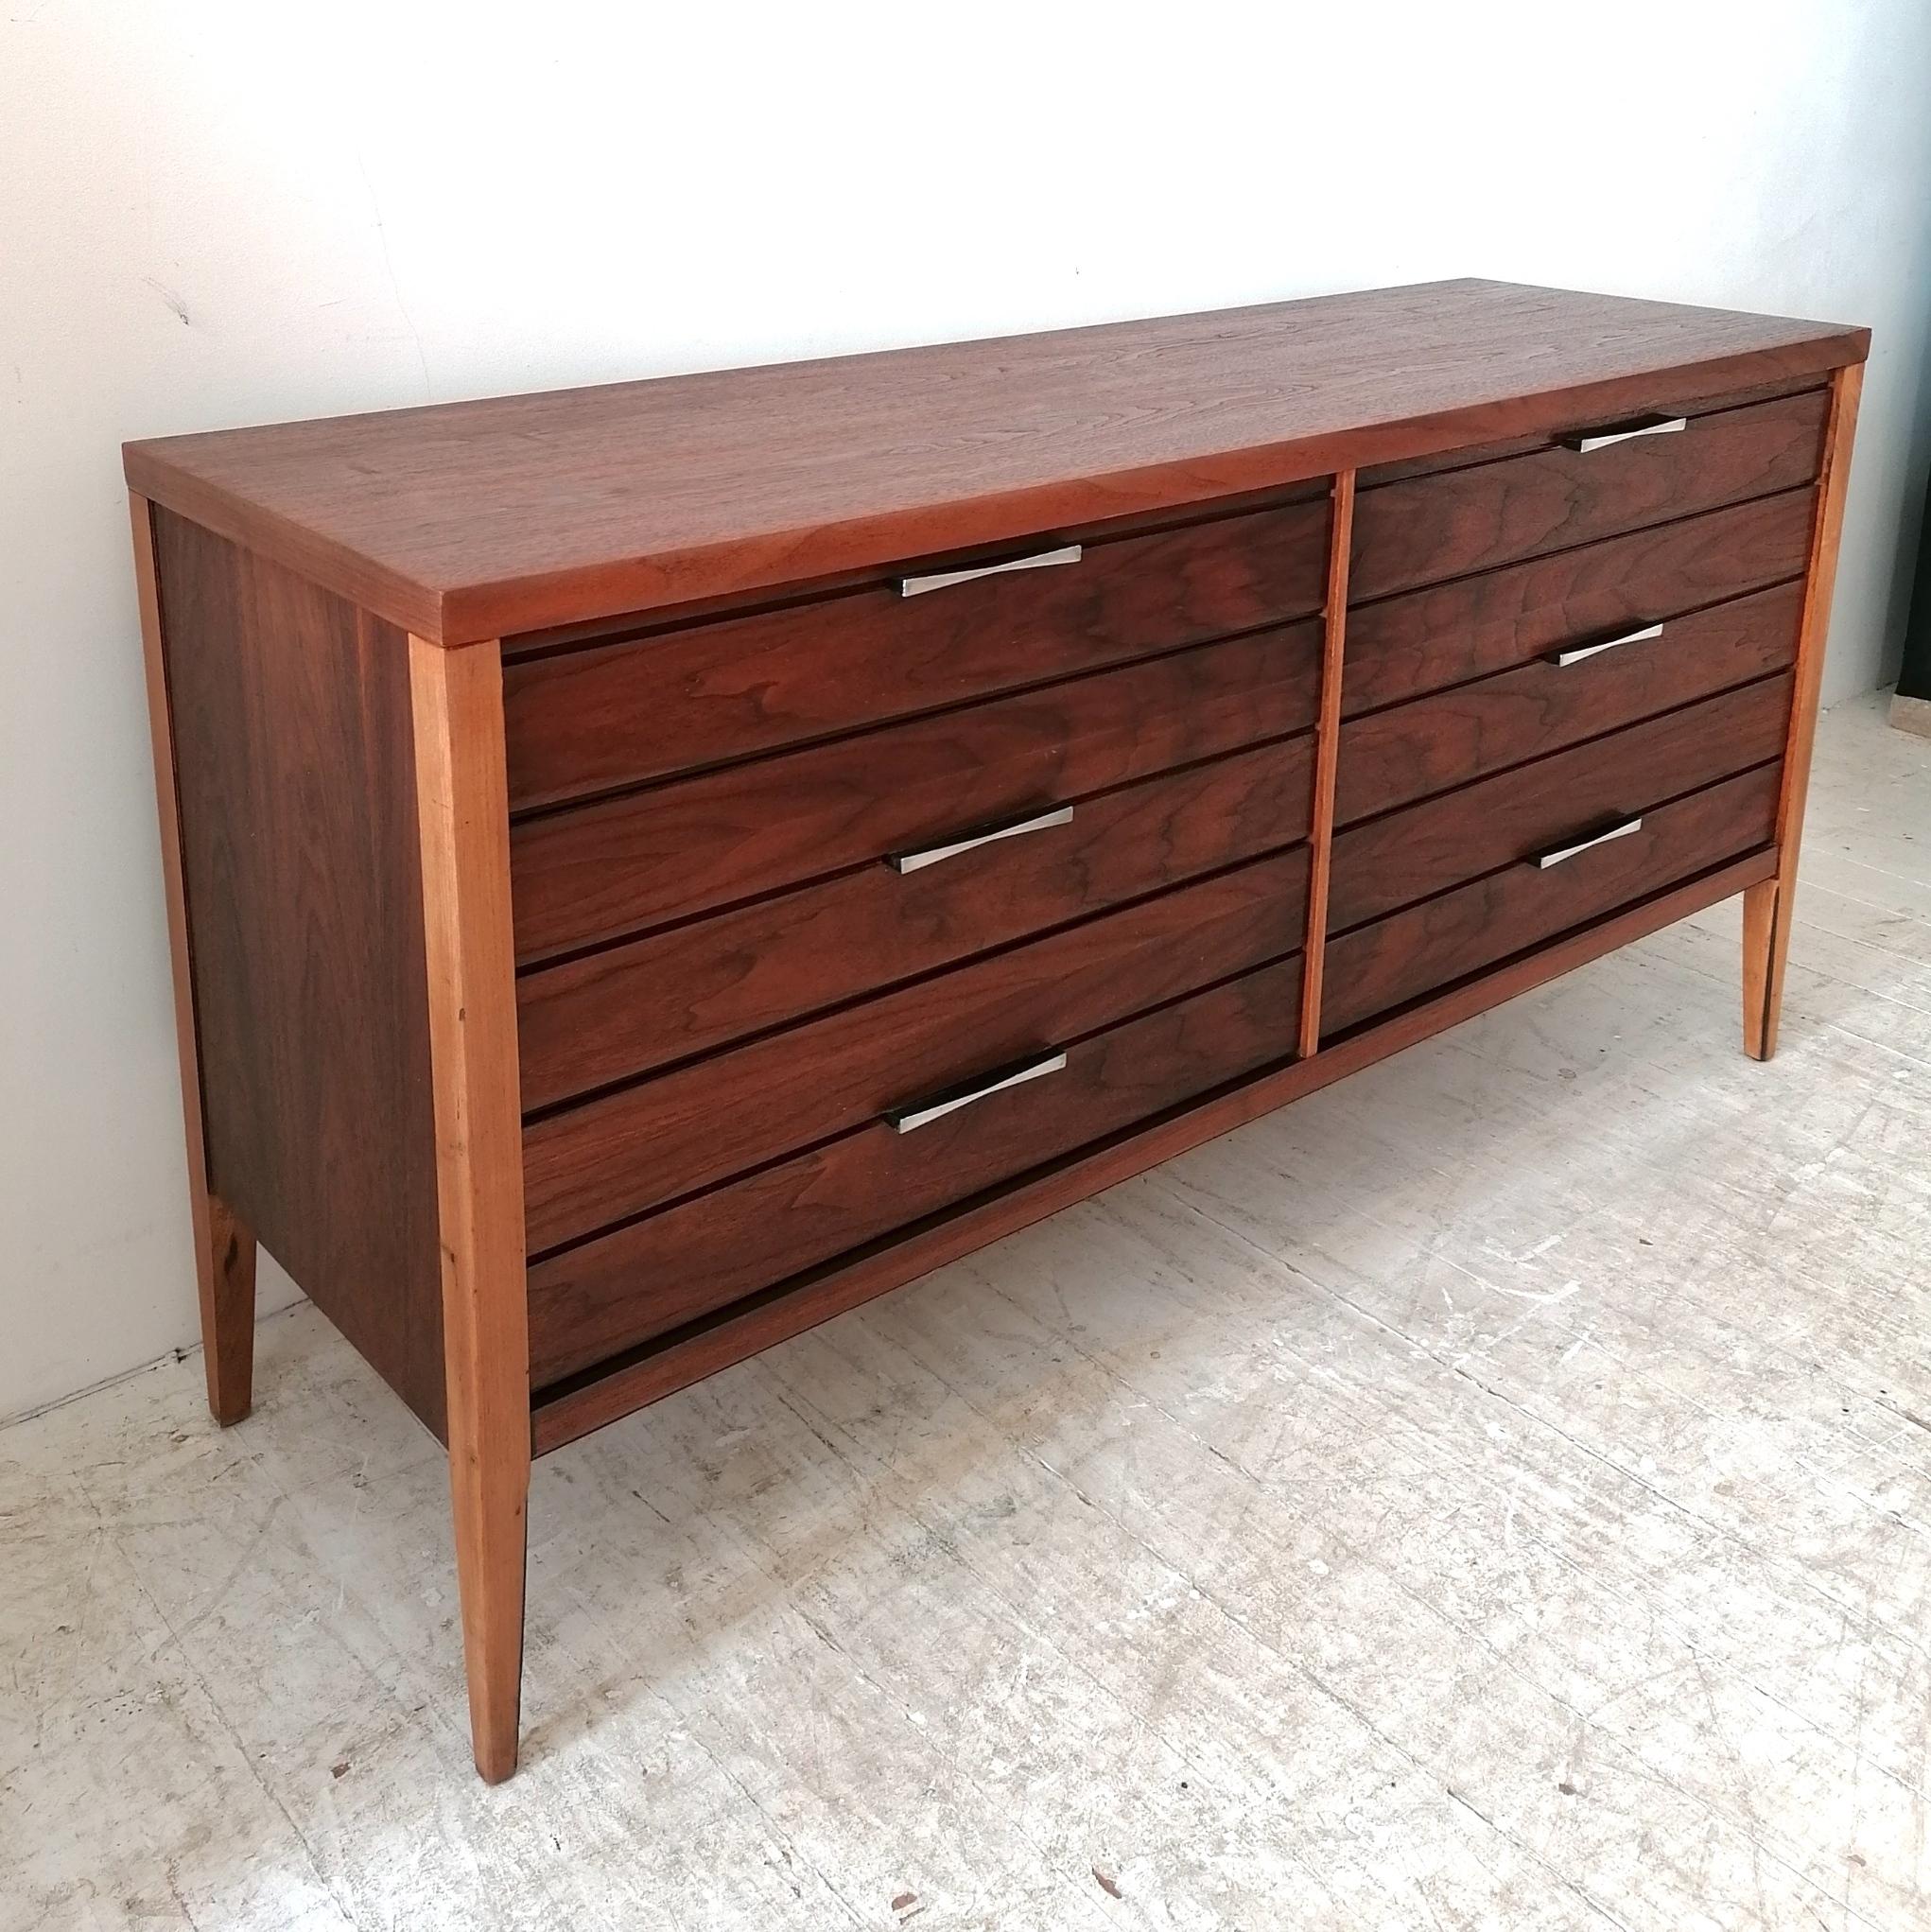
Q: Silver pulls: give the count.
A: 6